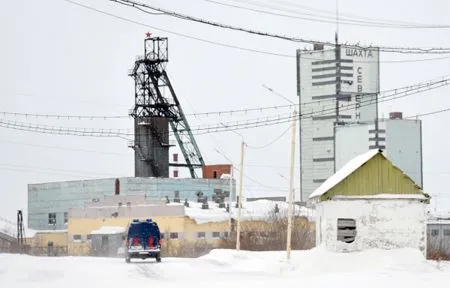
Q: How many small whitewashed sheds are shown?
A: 1